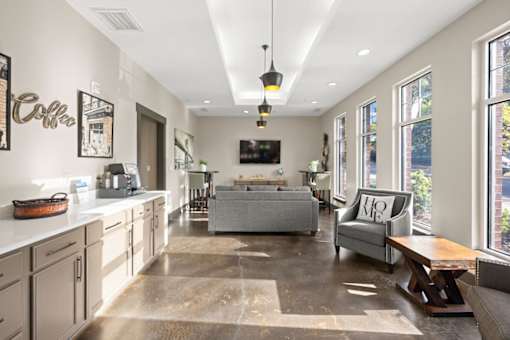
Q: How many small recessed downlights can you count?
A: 5